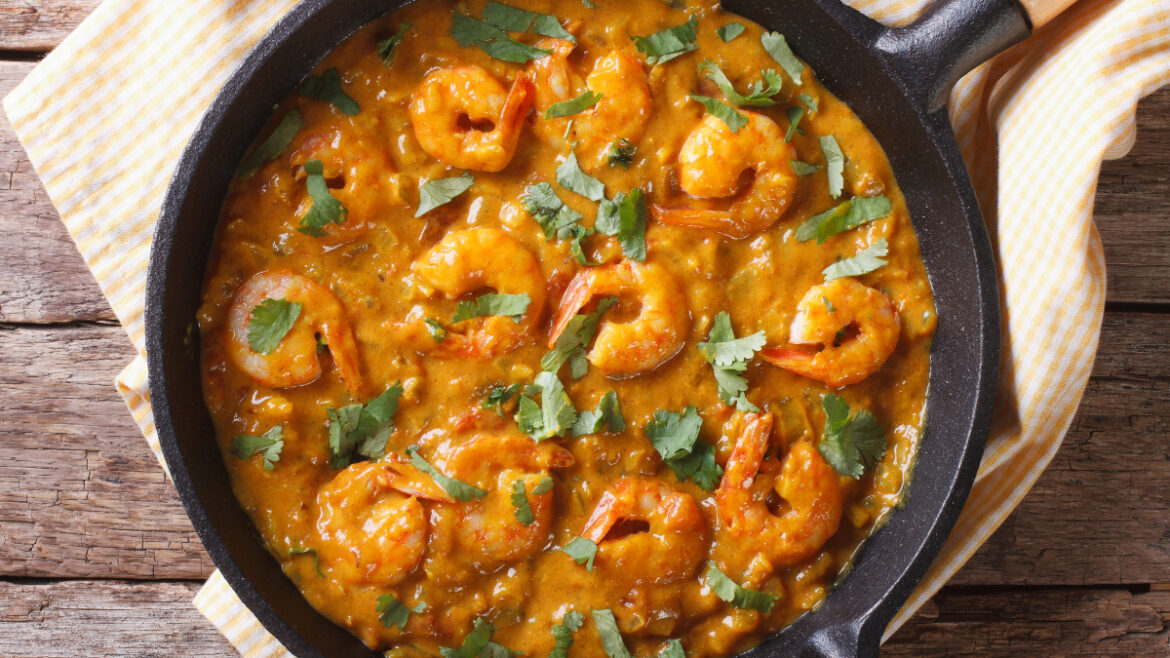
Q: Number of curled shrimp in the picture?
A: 12